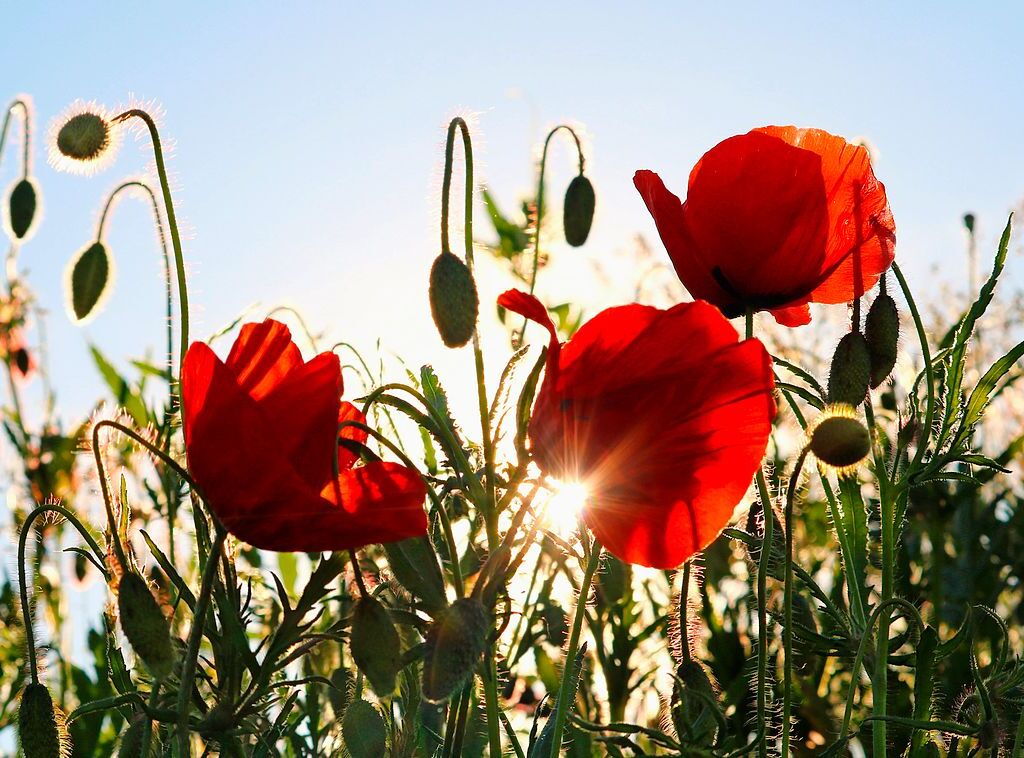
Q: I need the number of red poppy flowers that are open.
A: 3